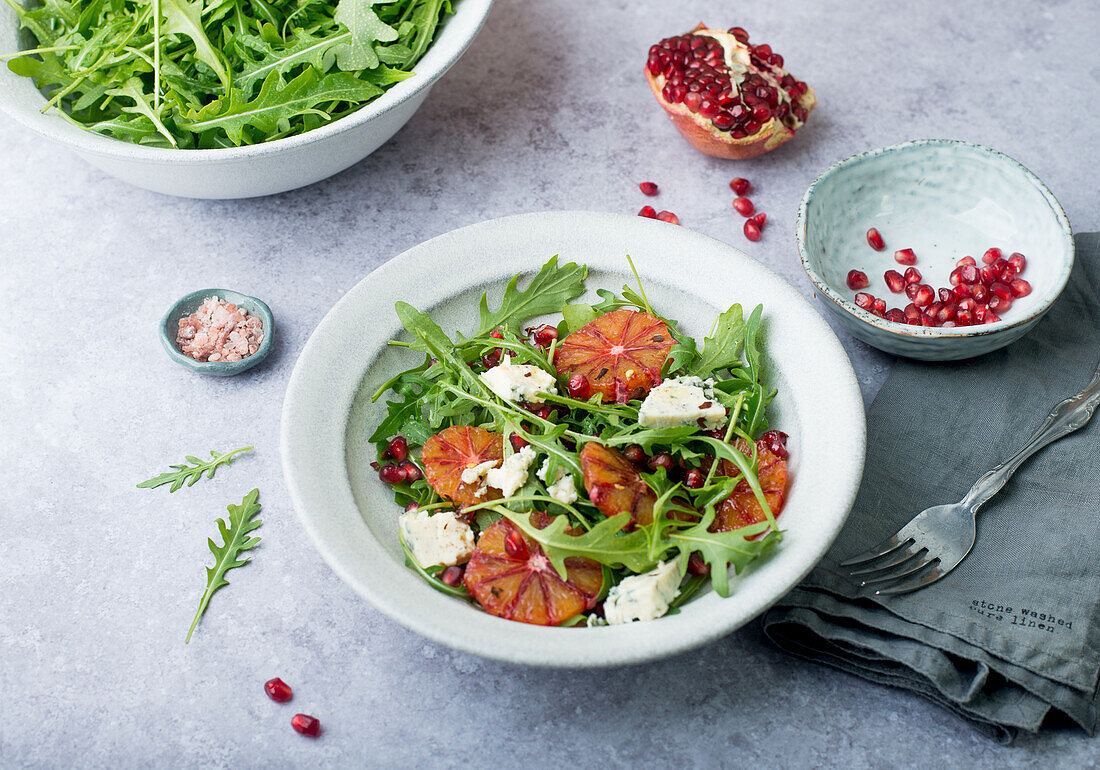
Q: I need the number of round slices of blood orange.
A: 5